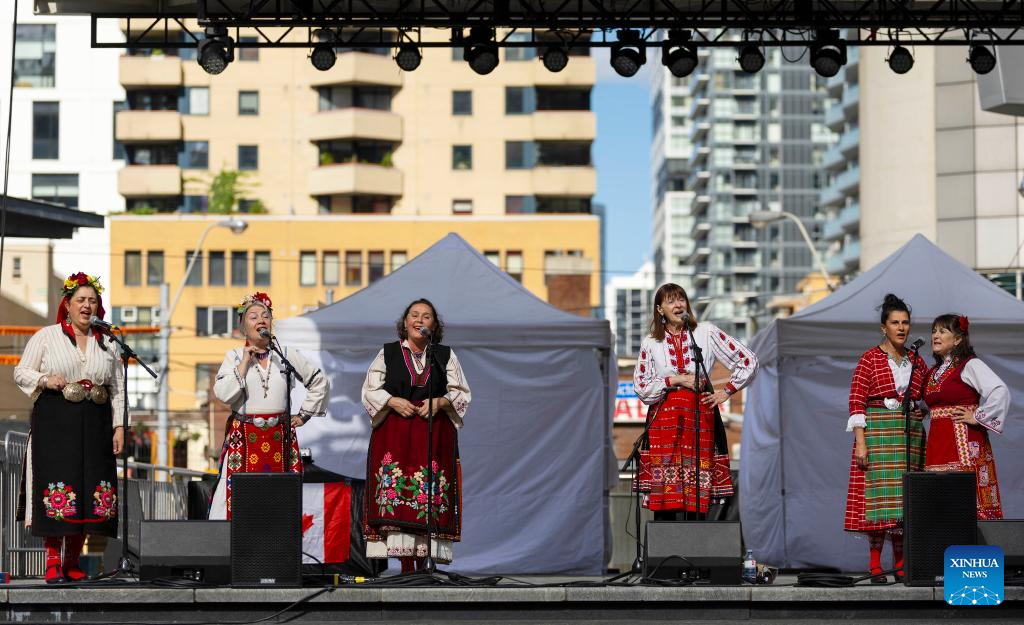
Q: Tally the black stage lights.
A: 11